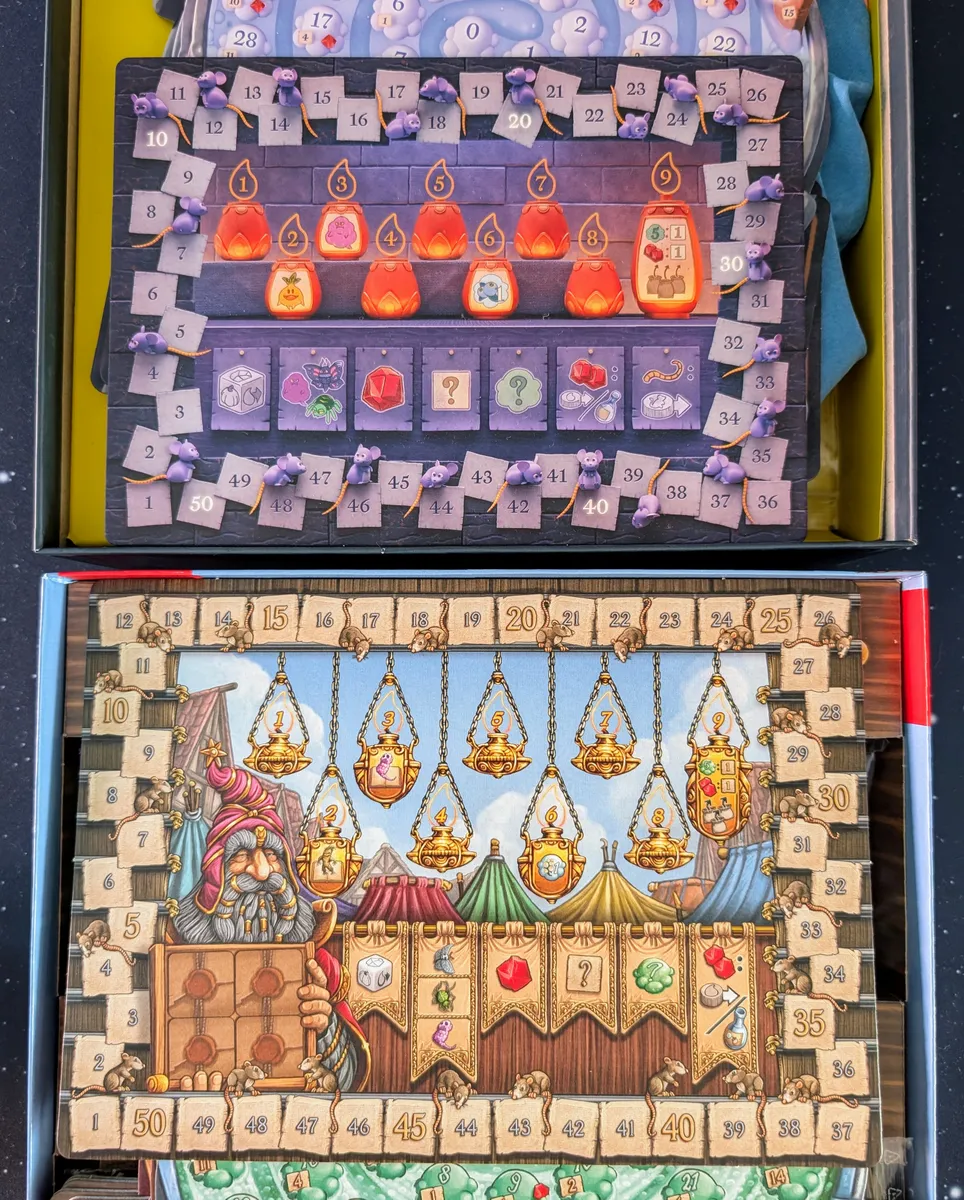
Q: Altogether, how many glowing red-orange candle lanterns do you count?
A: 9